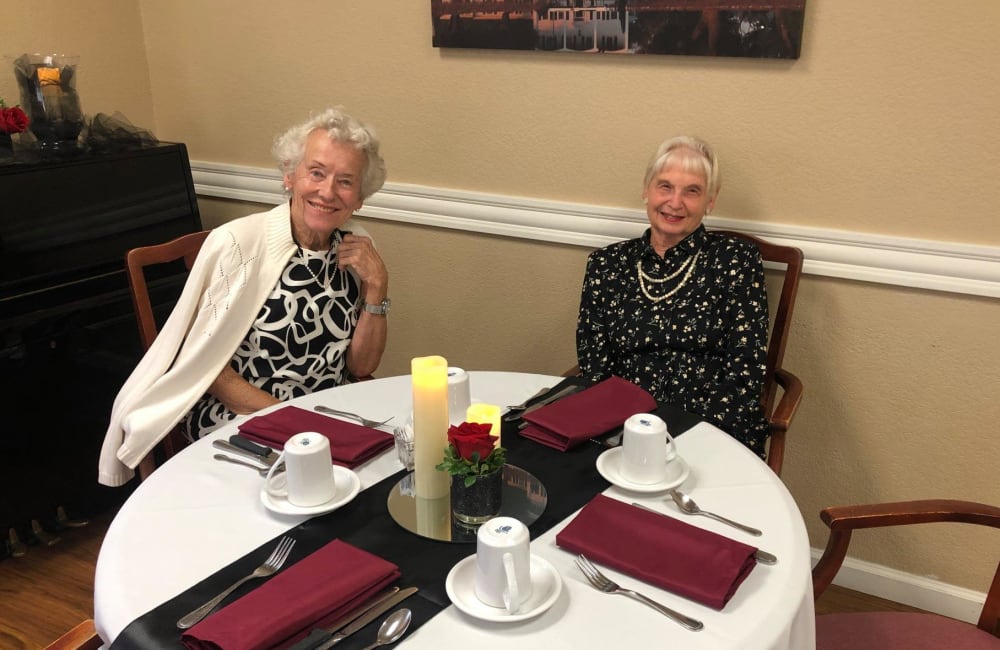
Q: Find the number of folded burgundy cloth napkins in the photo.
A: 4